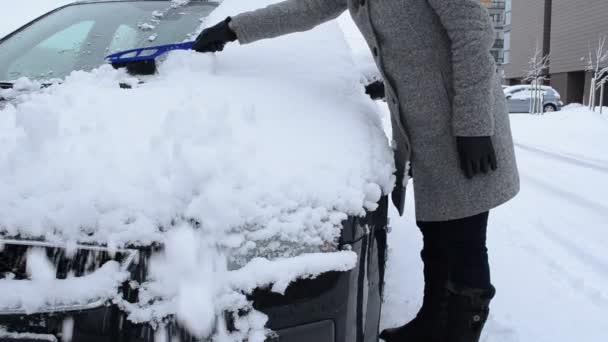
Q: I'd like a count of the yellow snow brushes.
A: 0